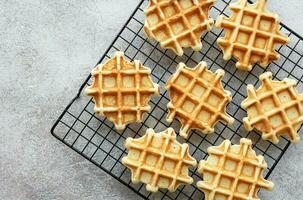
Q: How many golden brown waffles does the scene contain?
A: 7